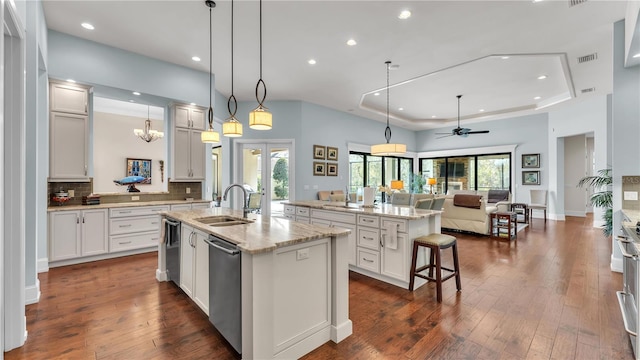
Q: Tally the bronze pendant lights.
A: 4